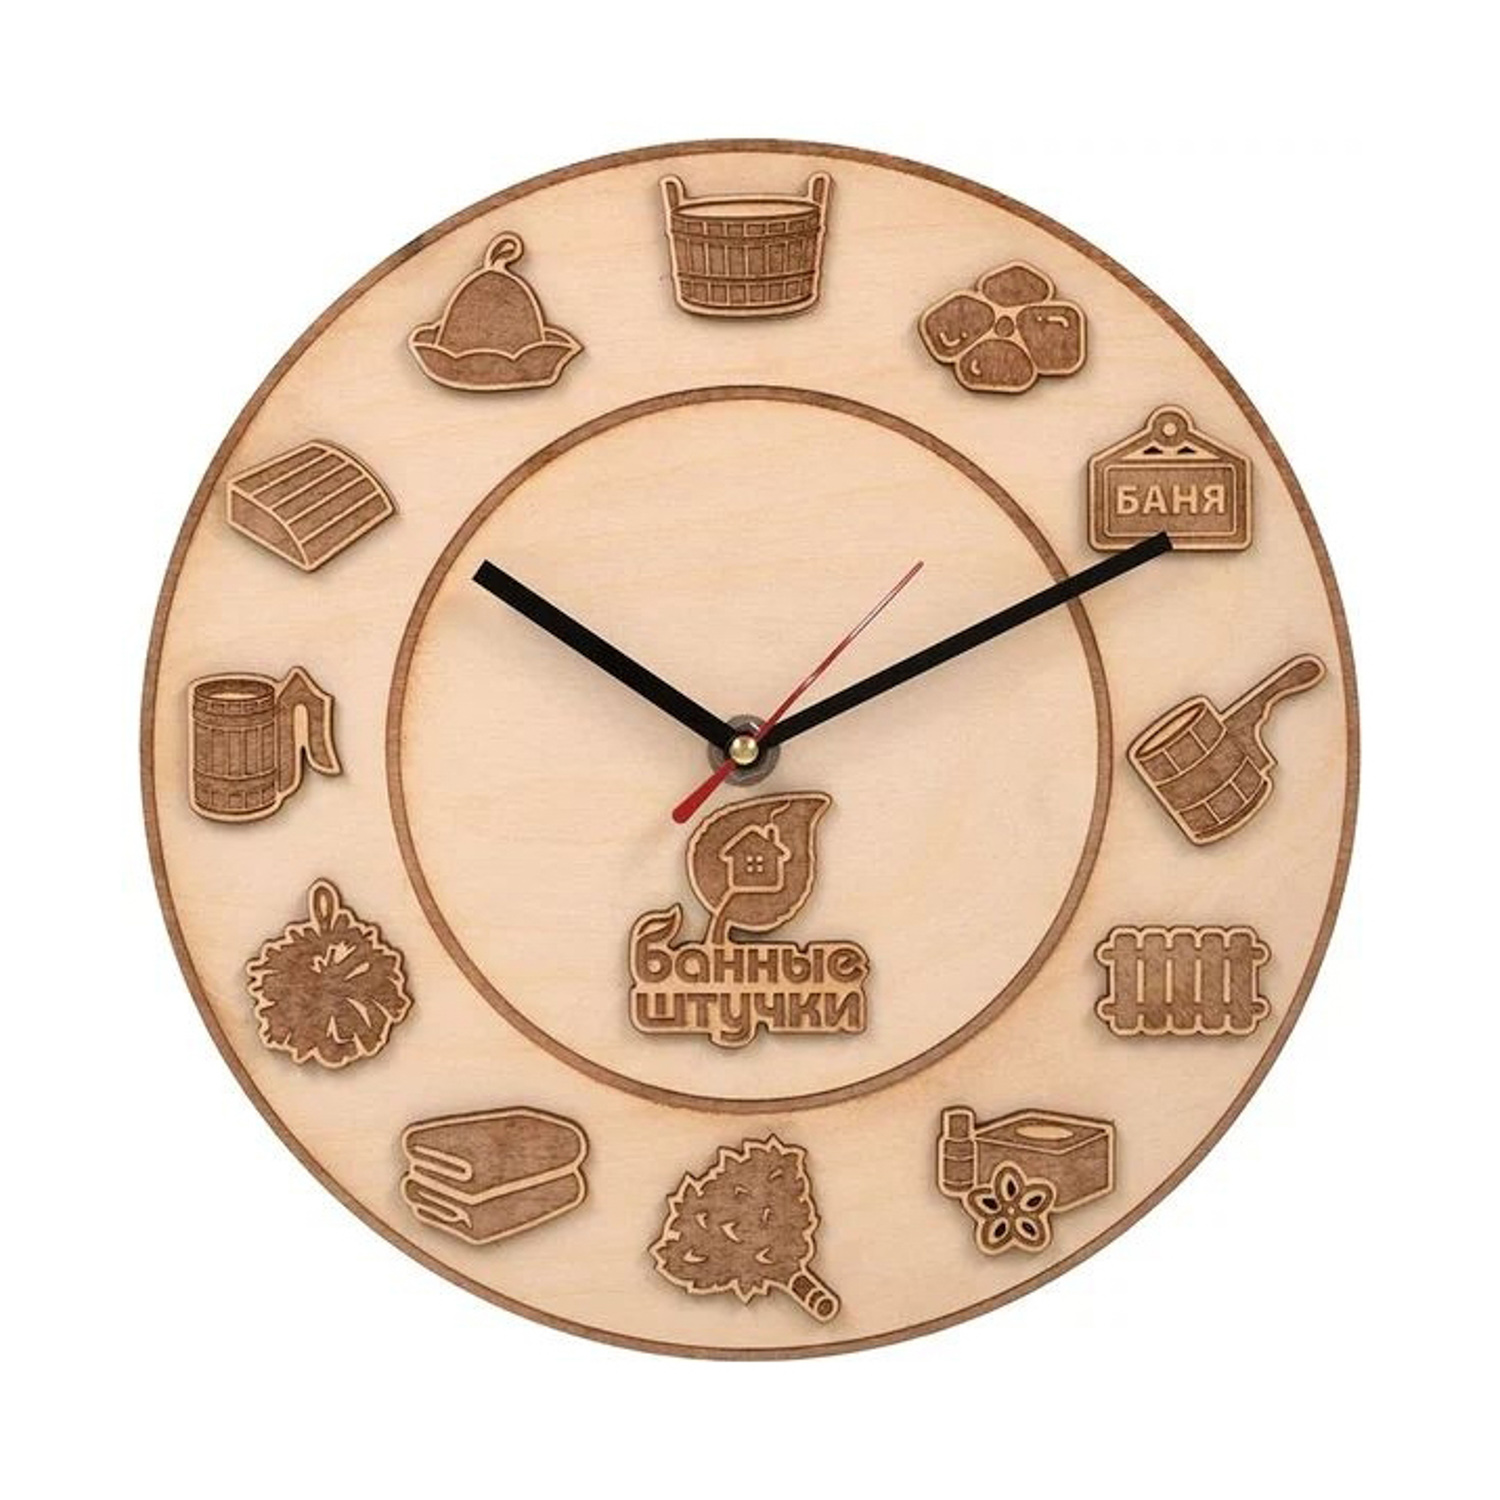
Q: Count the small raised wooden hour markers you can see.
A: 12